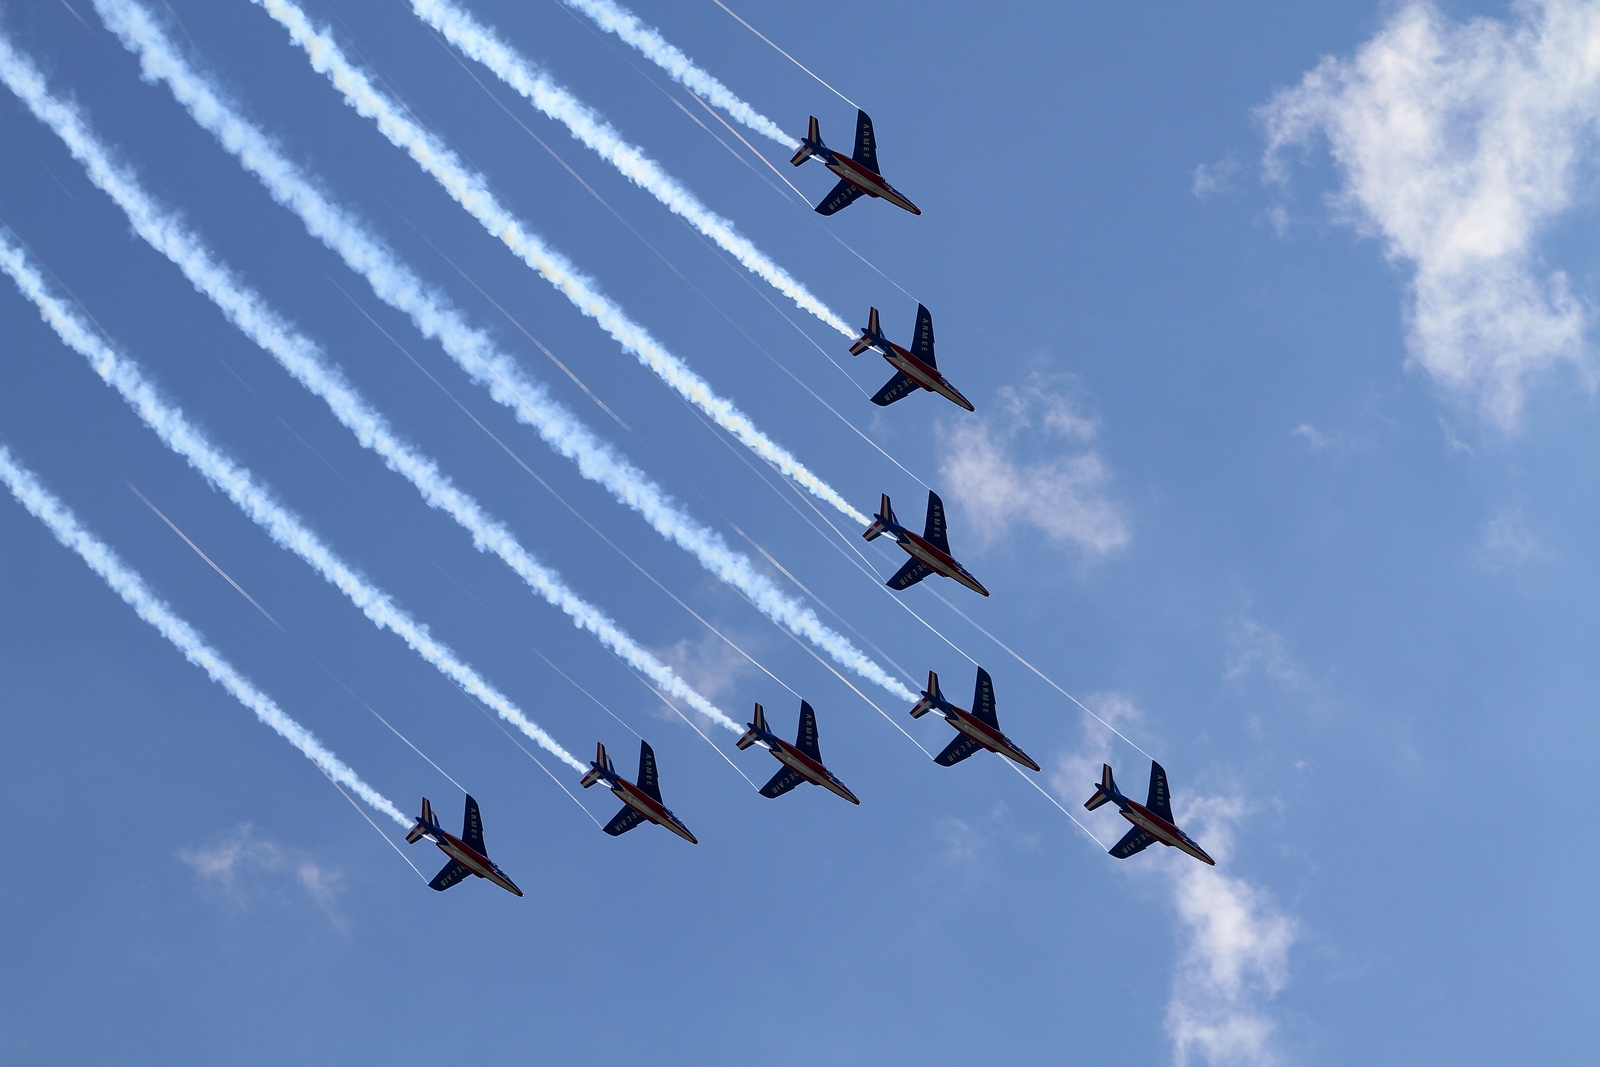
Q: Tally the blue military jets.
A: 8